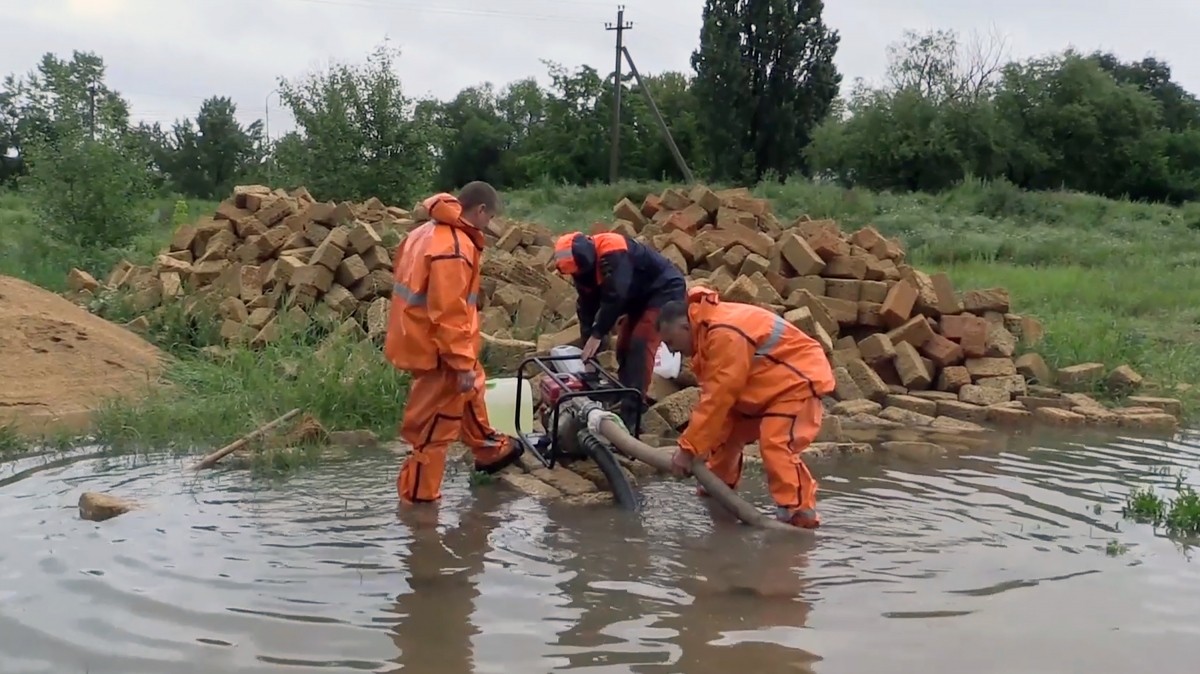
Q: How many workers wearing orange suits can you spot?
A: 2